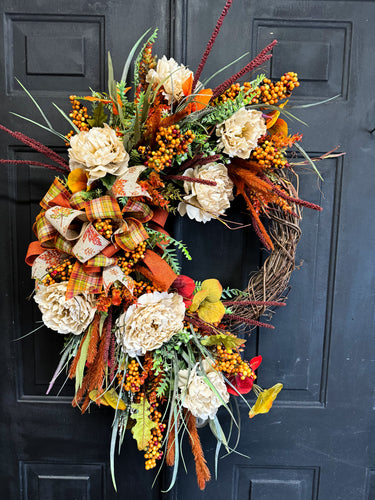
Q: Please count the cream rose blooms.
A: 7